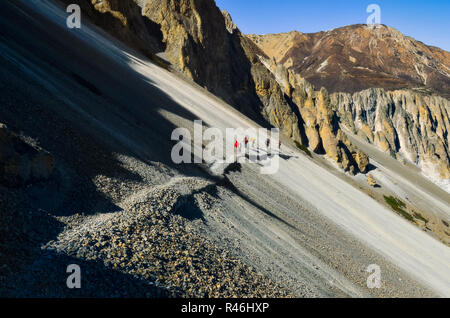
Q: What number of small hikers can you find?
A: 5